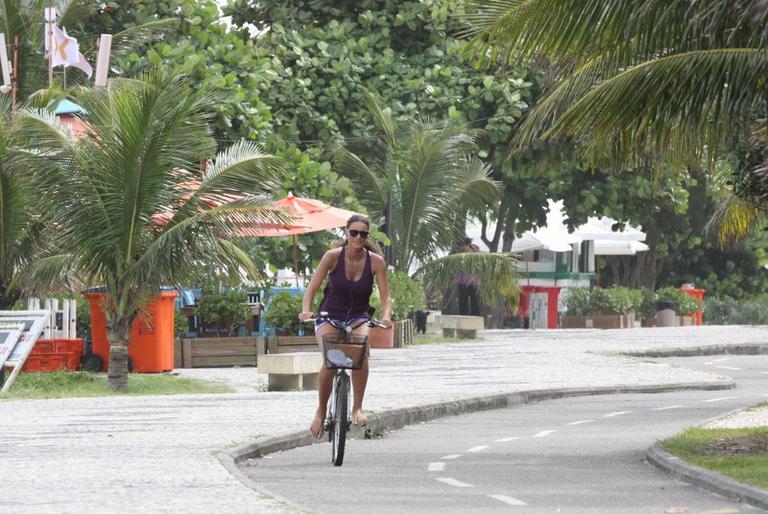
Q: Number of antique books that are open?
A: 0